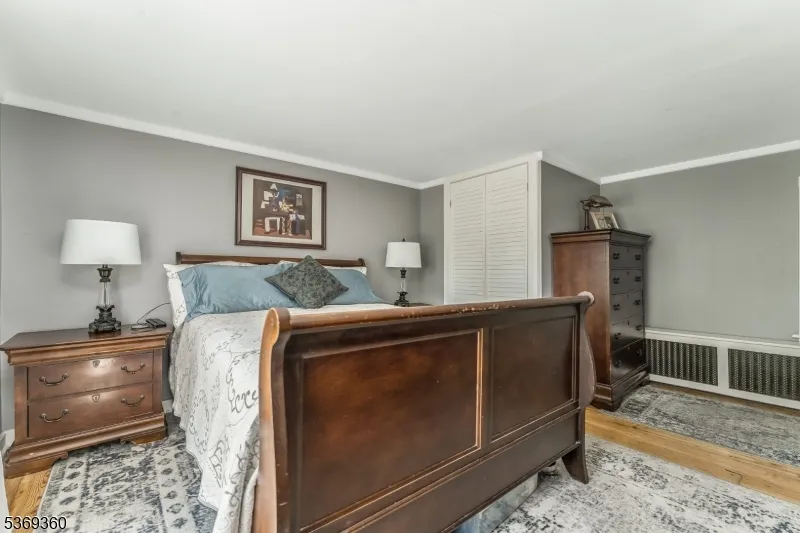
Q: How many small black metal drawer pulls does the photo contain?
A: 14